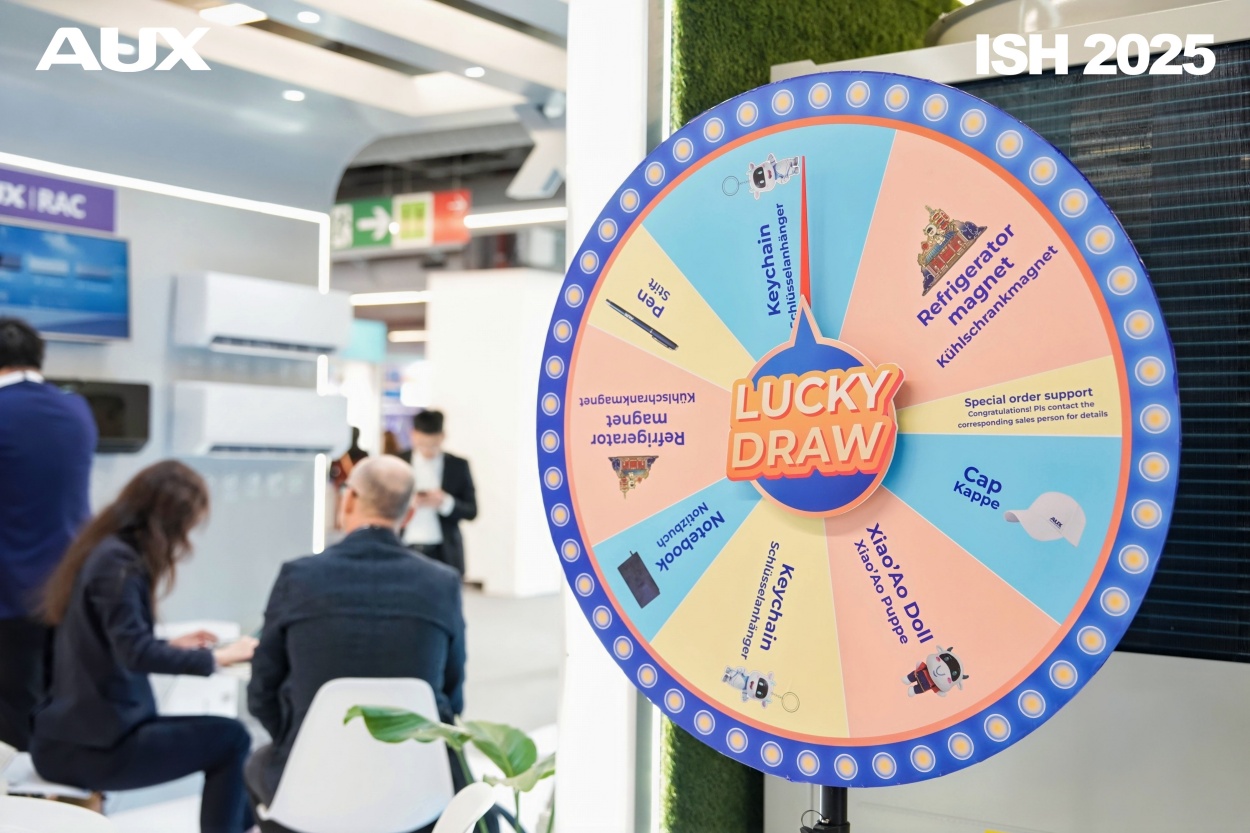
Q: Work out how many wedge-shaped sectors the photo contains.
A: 9